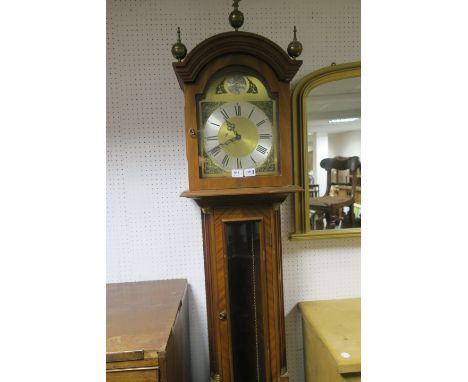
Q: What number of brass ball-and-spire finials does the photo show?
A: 3